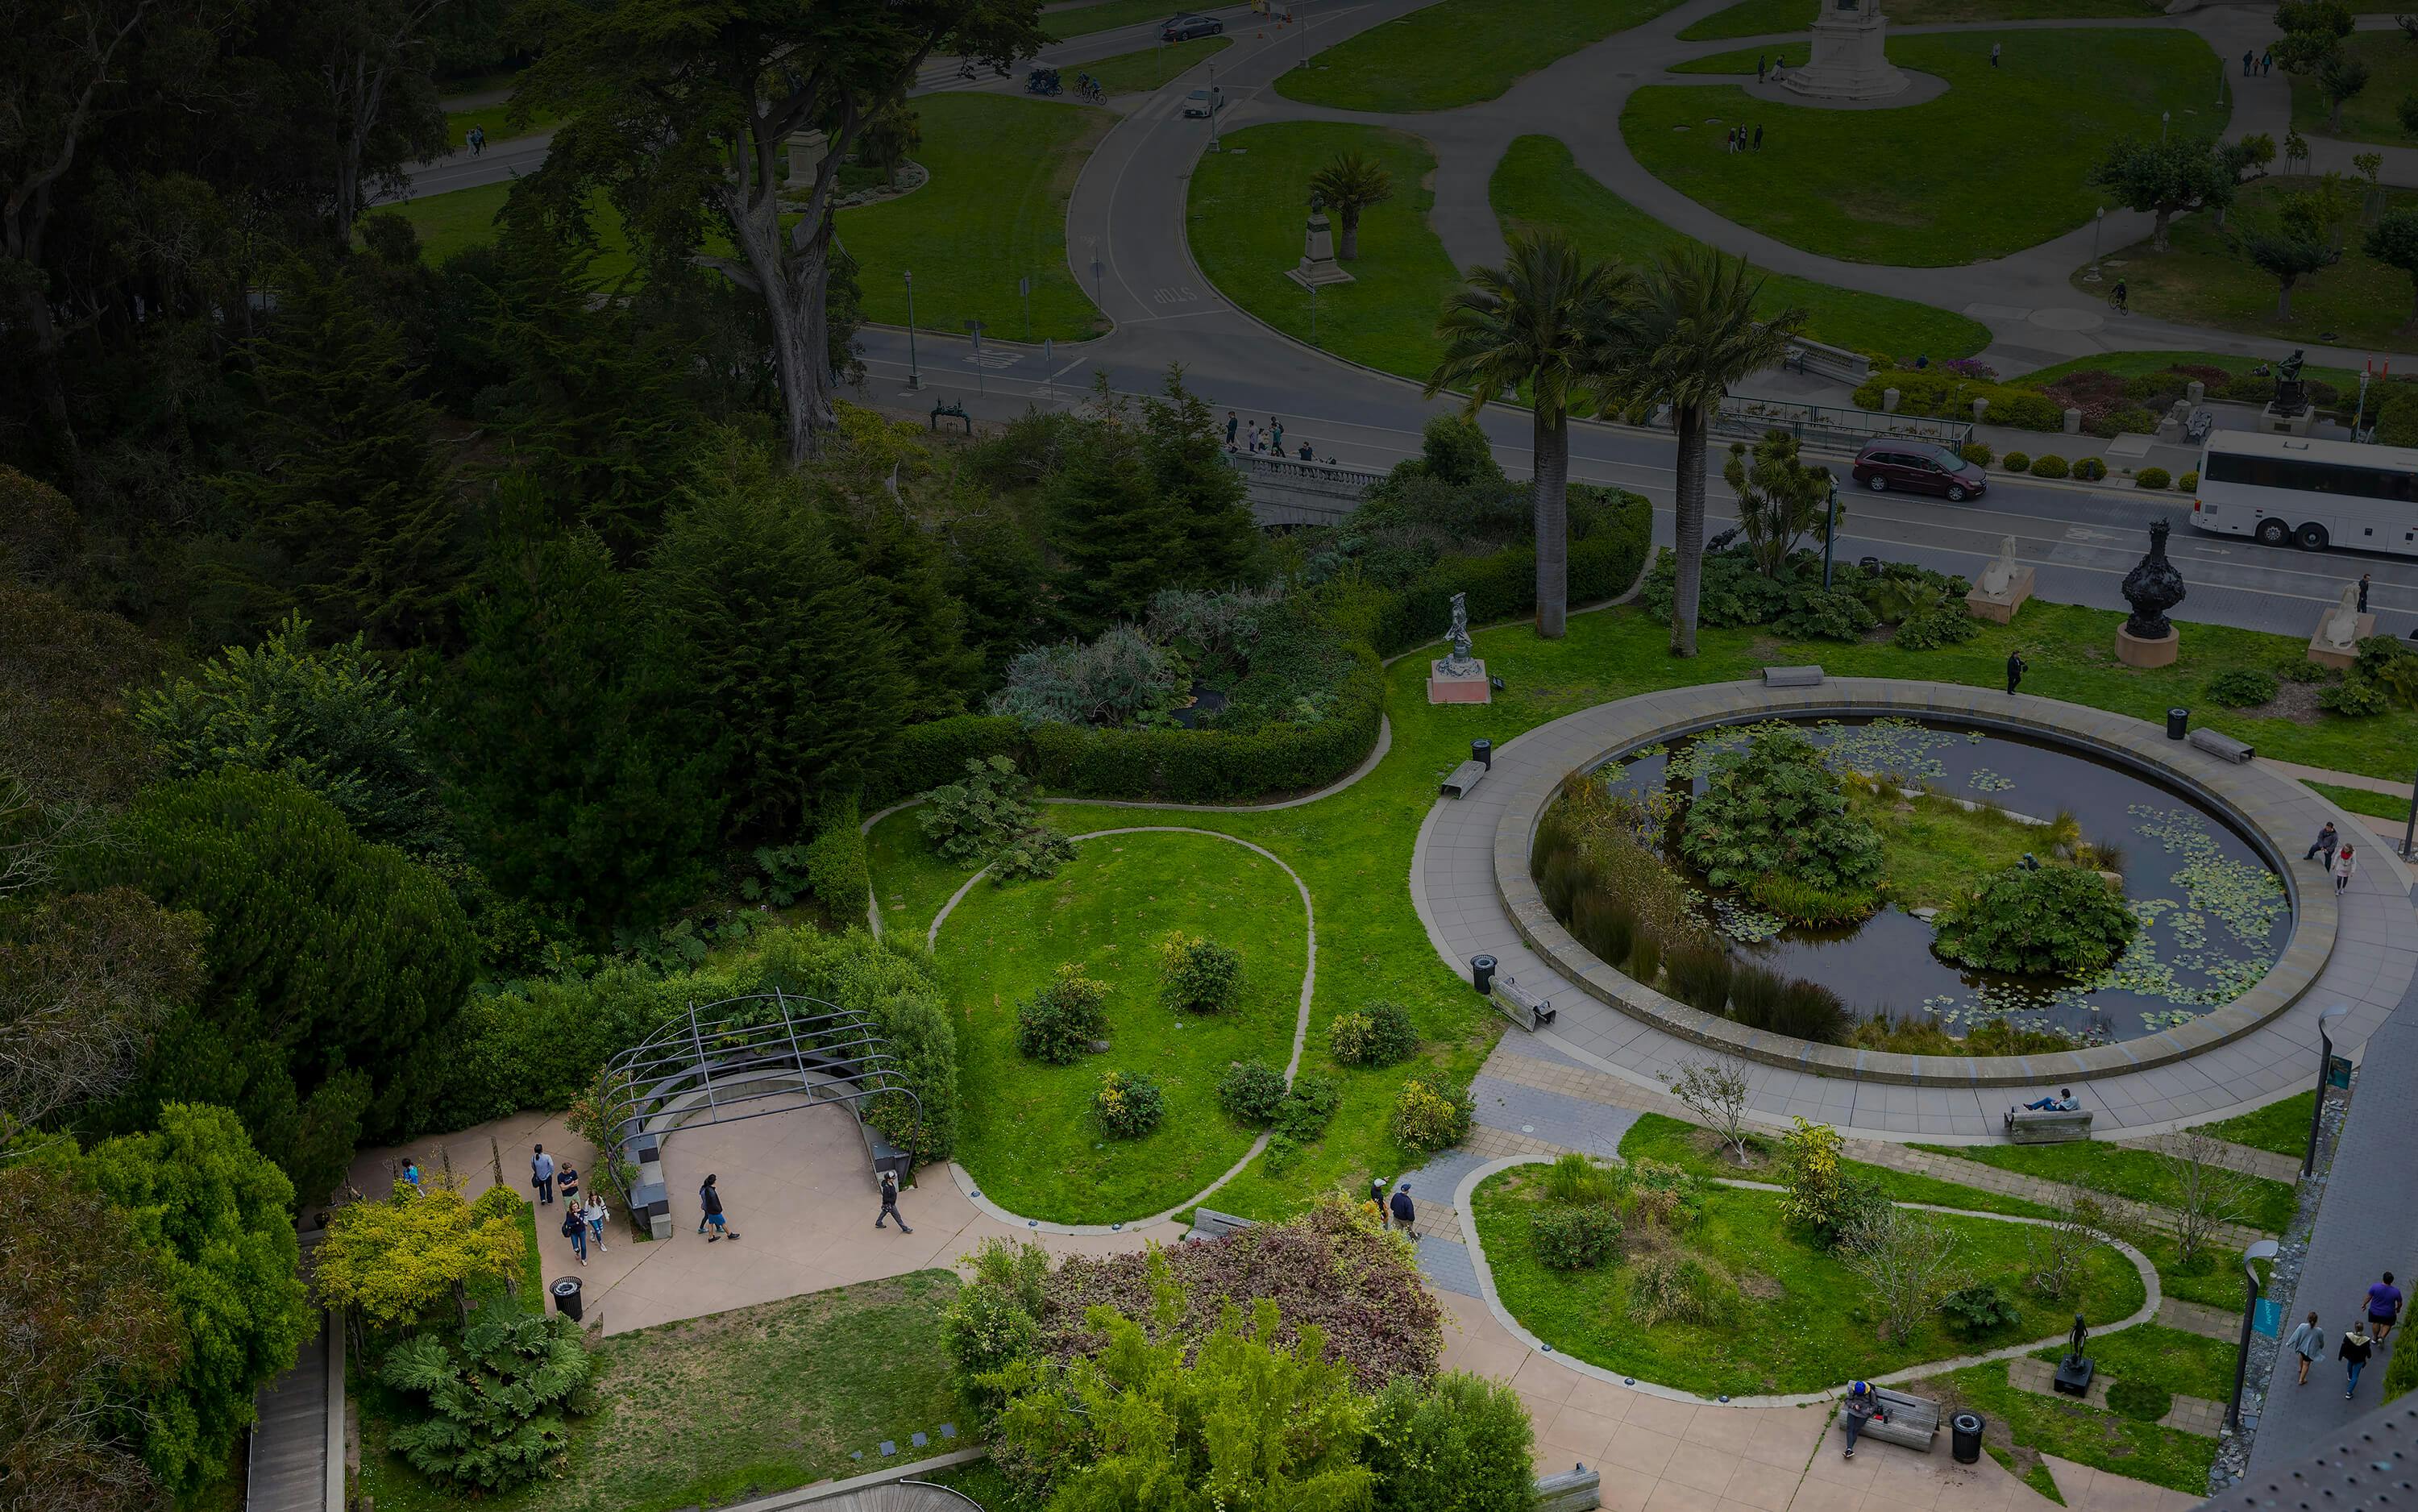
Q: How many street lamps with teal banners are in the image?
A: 2